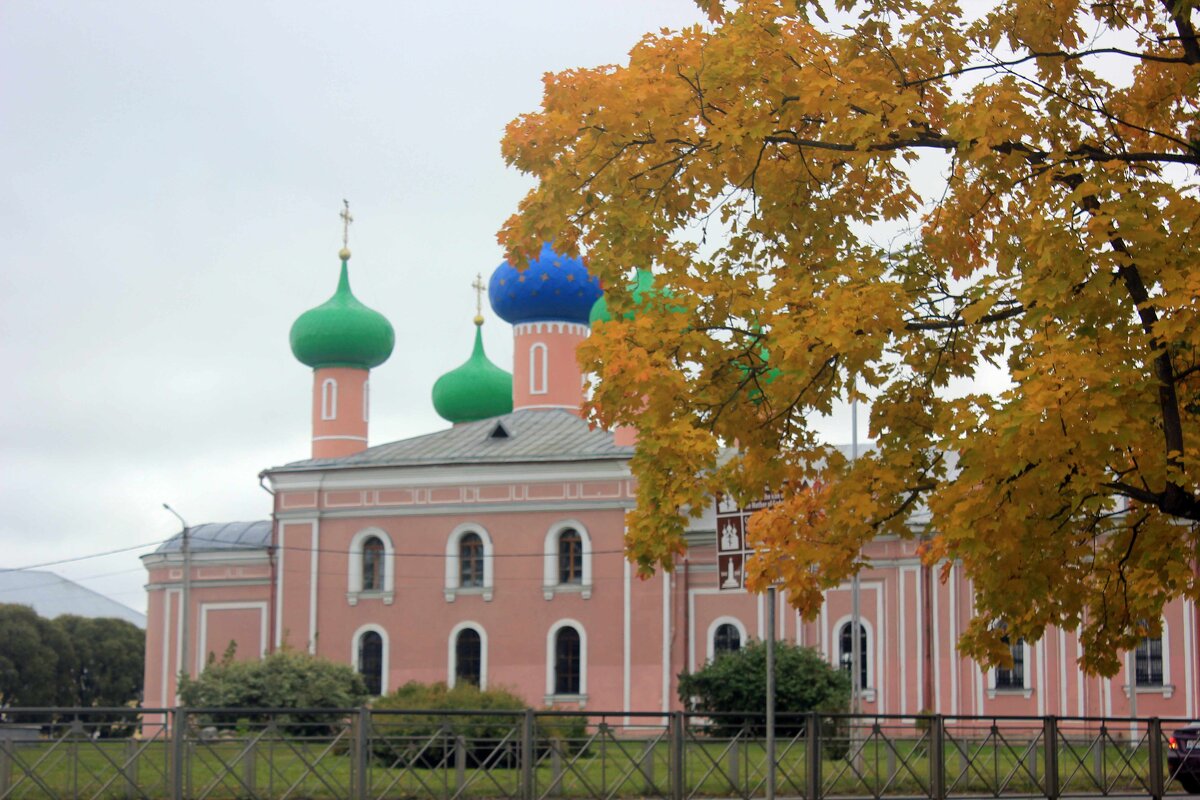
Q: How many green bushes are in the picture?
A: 3